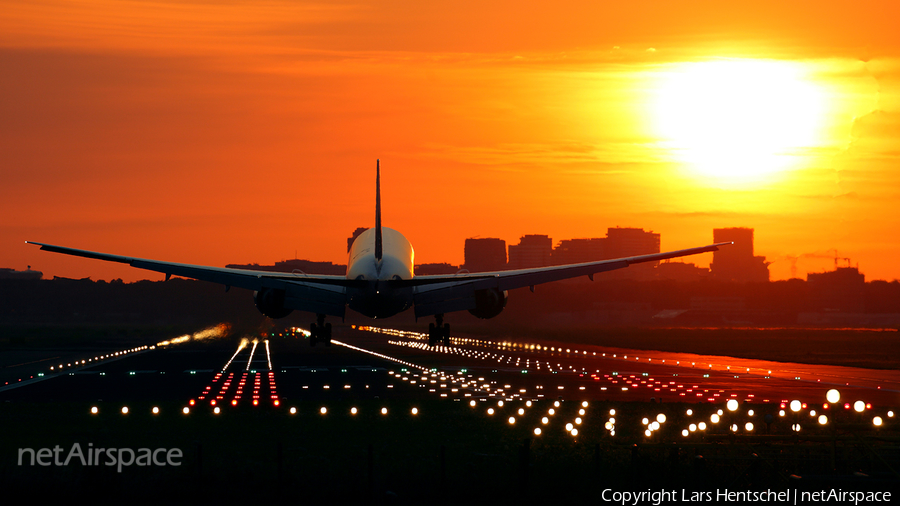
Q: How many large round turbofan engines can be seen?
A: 2